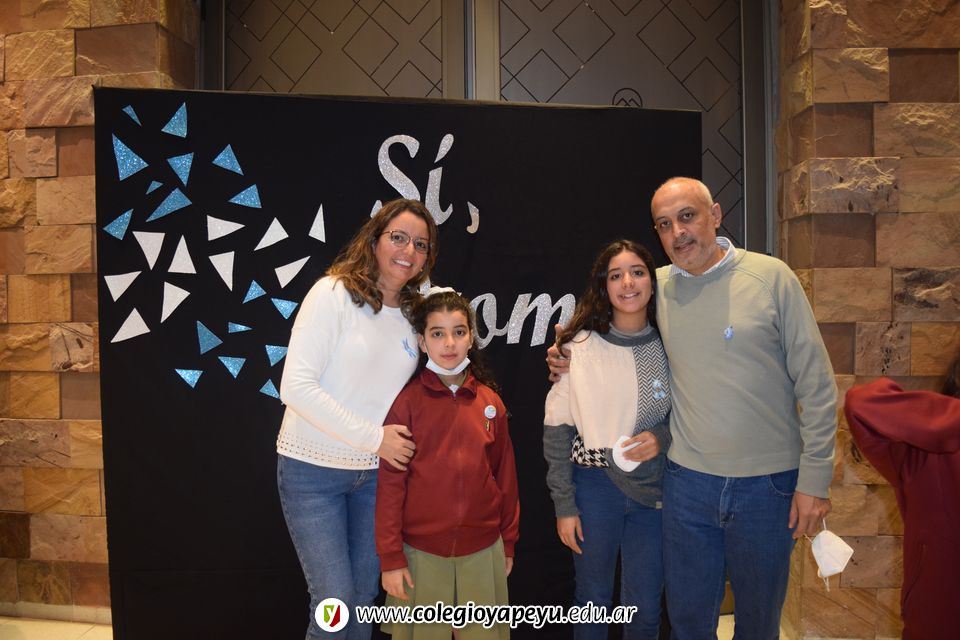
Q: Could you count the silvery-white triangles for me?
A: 10